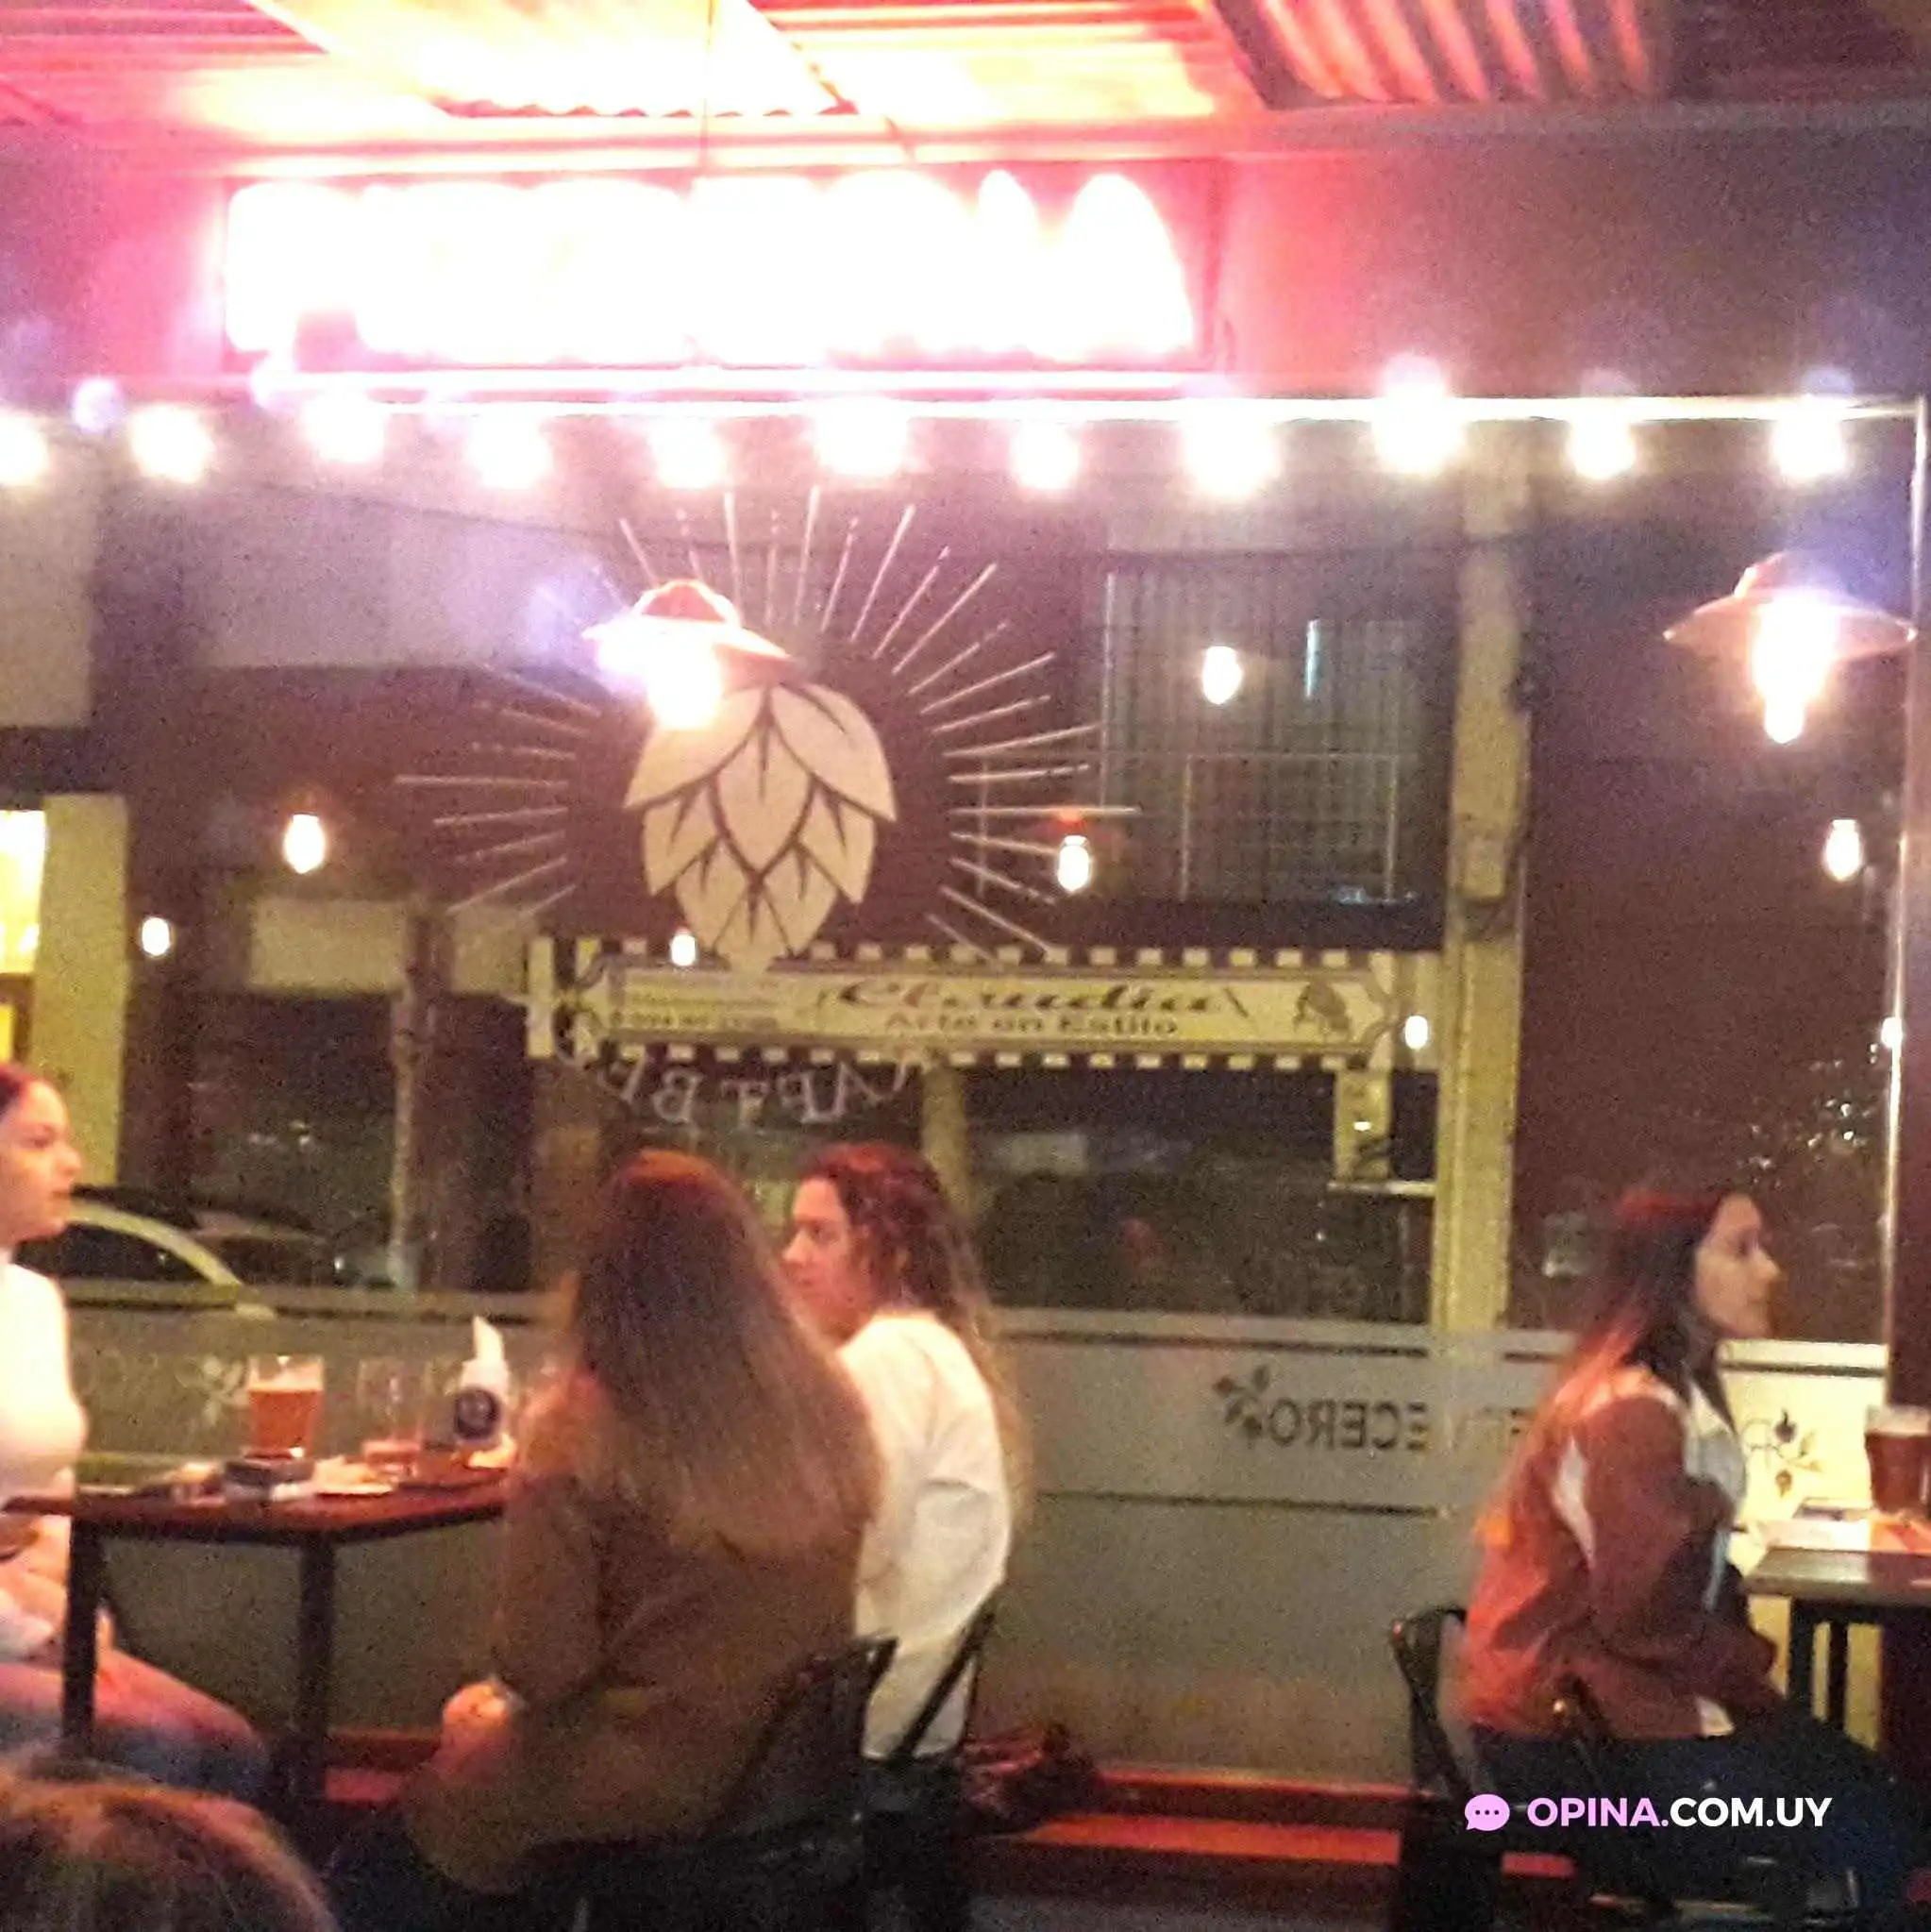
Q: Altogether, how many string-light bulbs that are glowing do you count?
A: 11